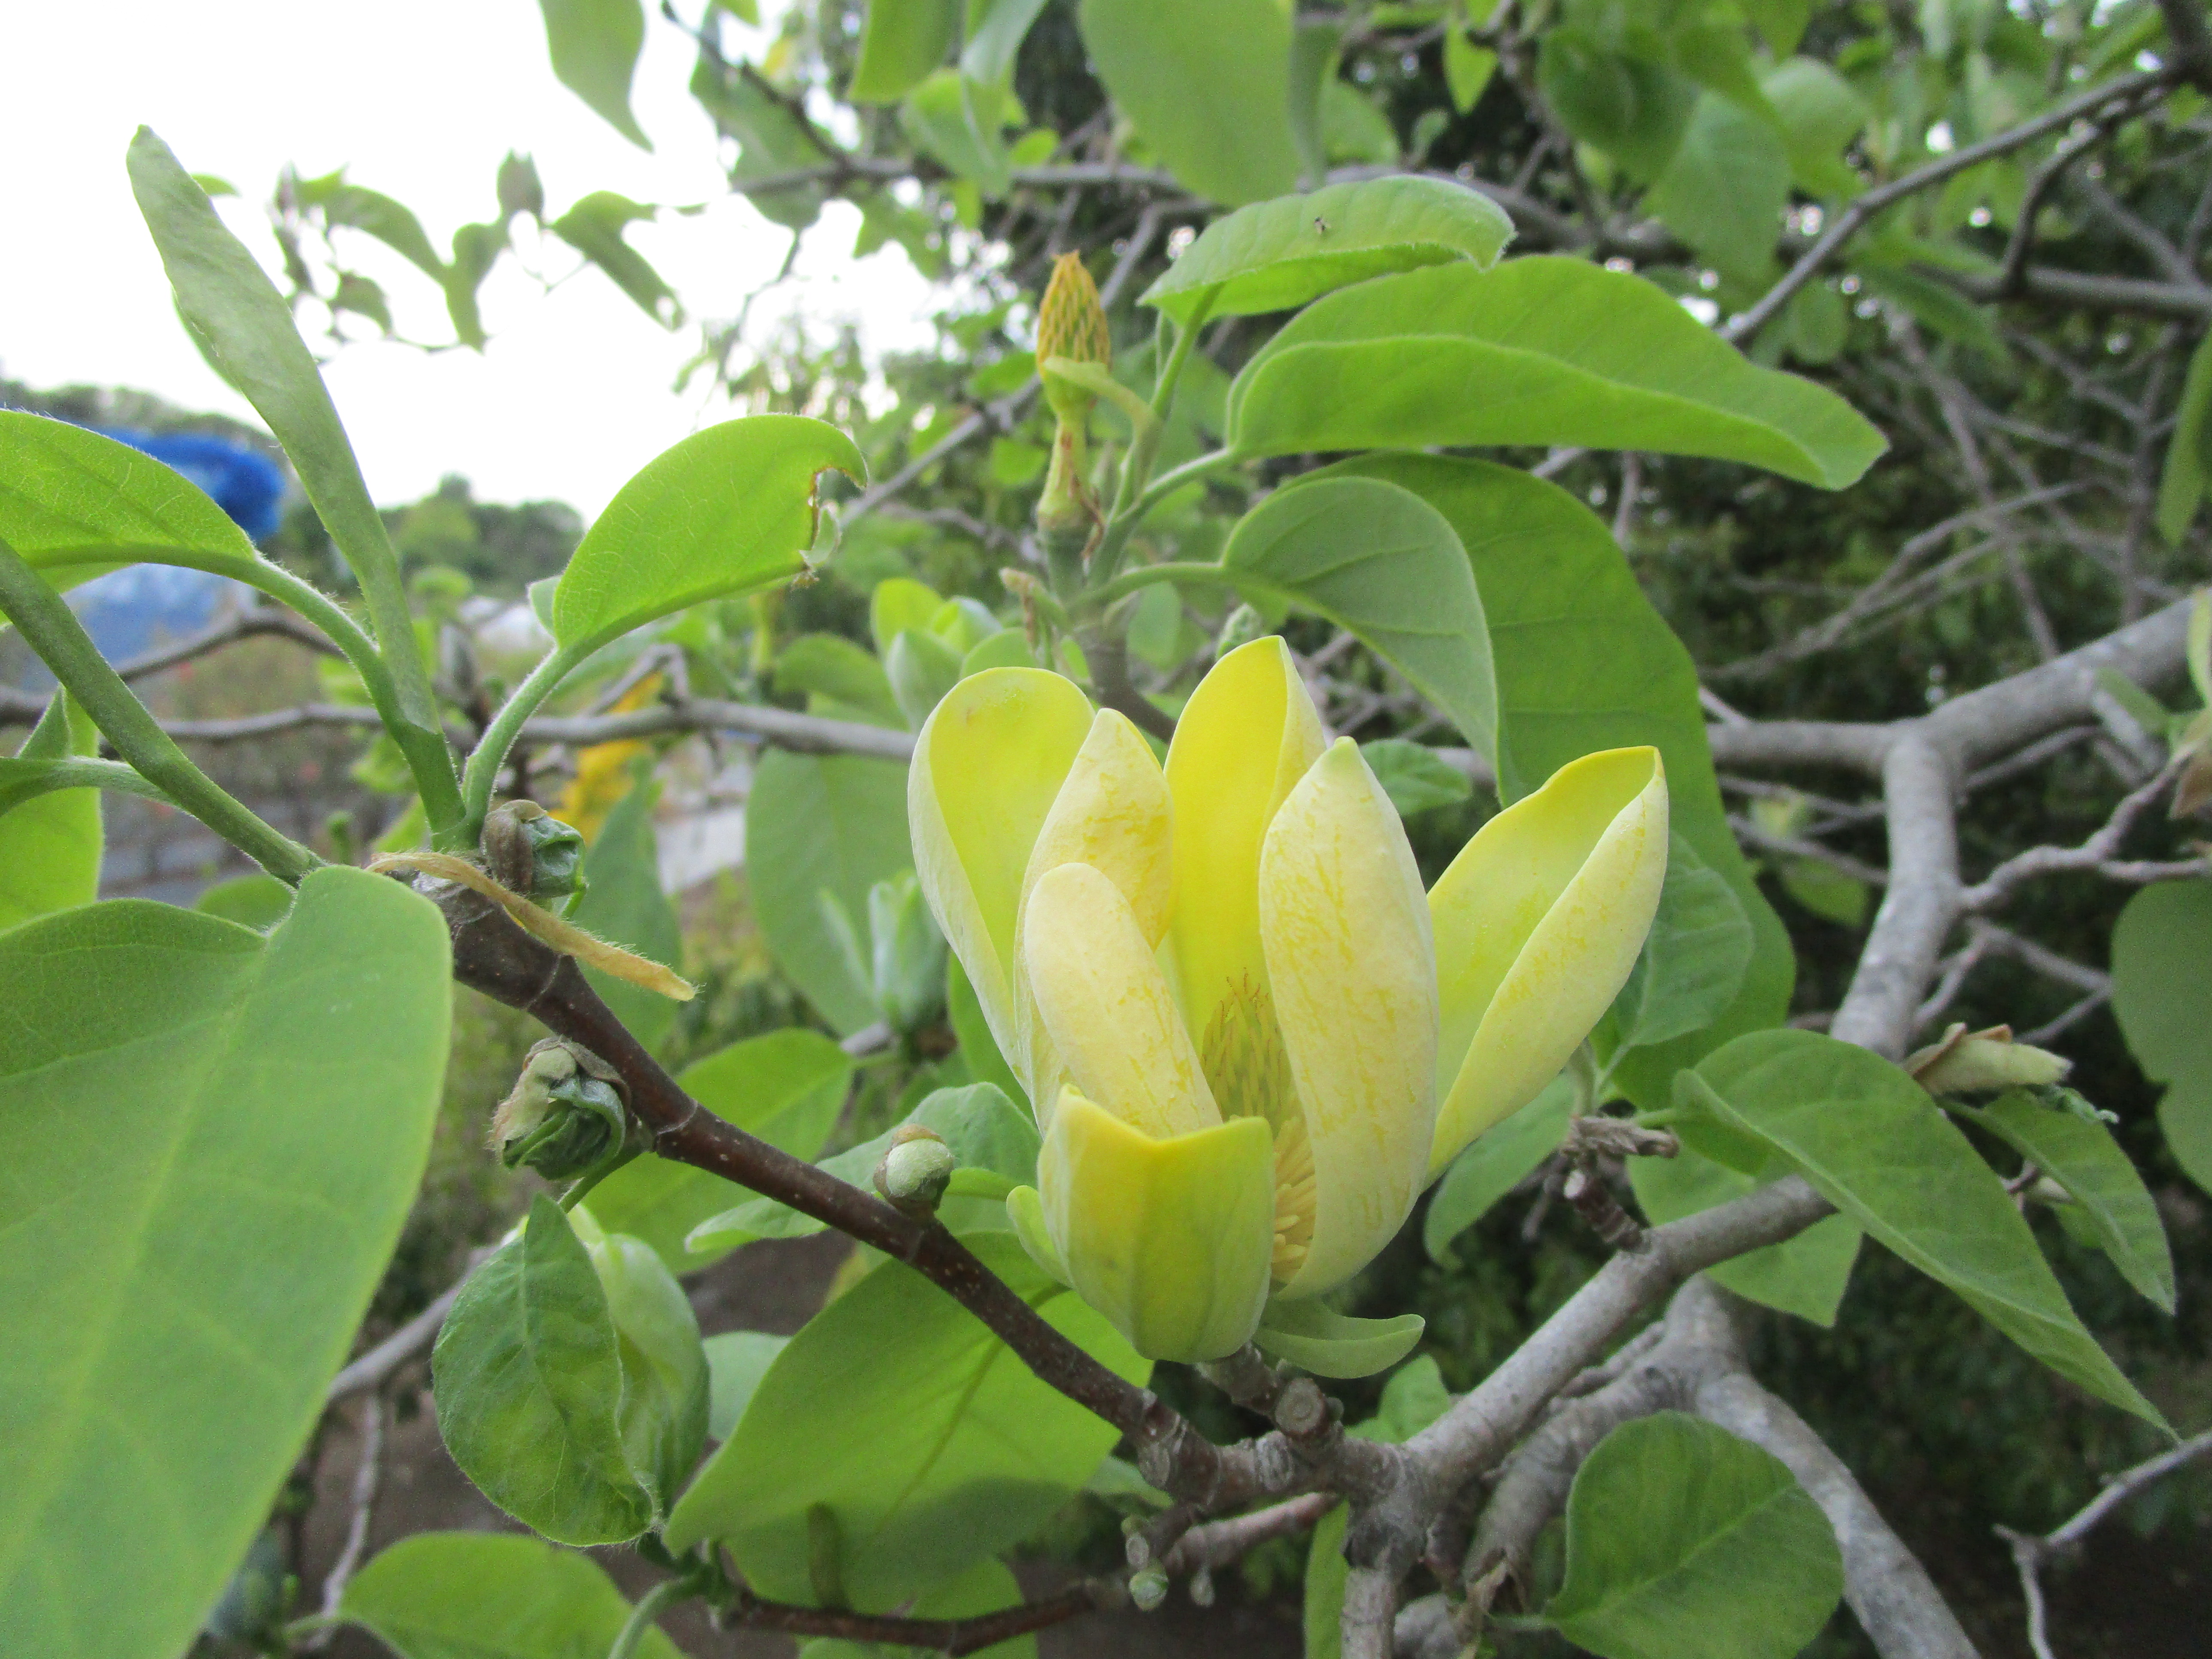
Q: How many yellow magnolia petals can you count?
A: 7